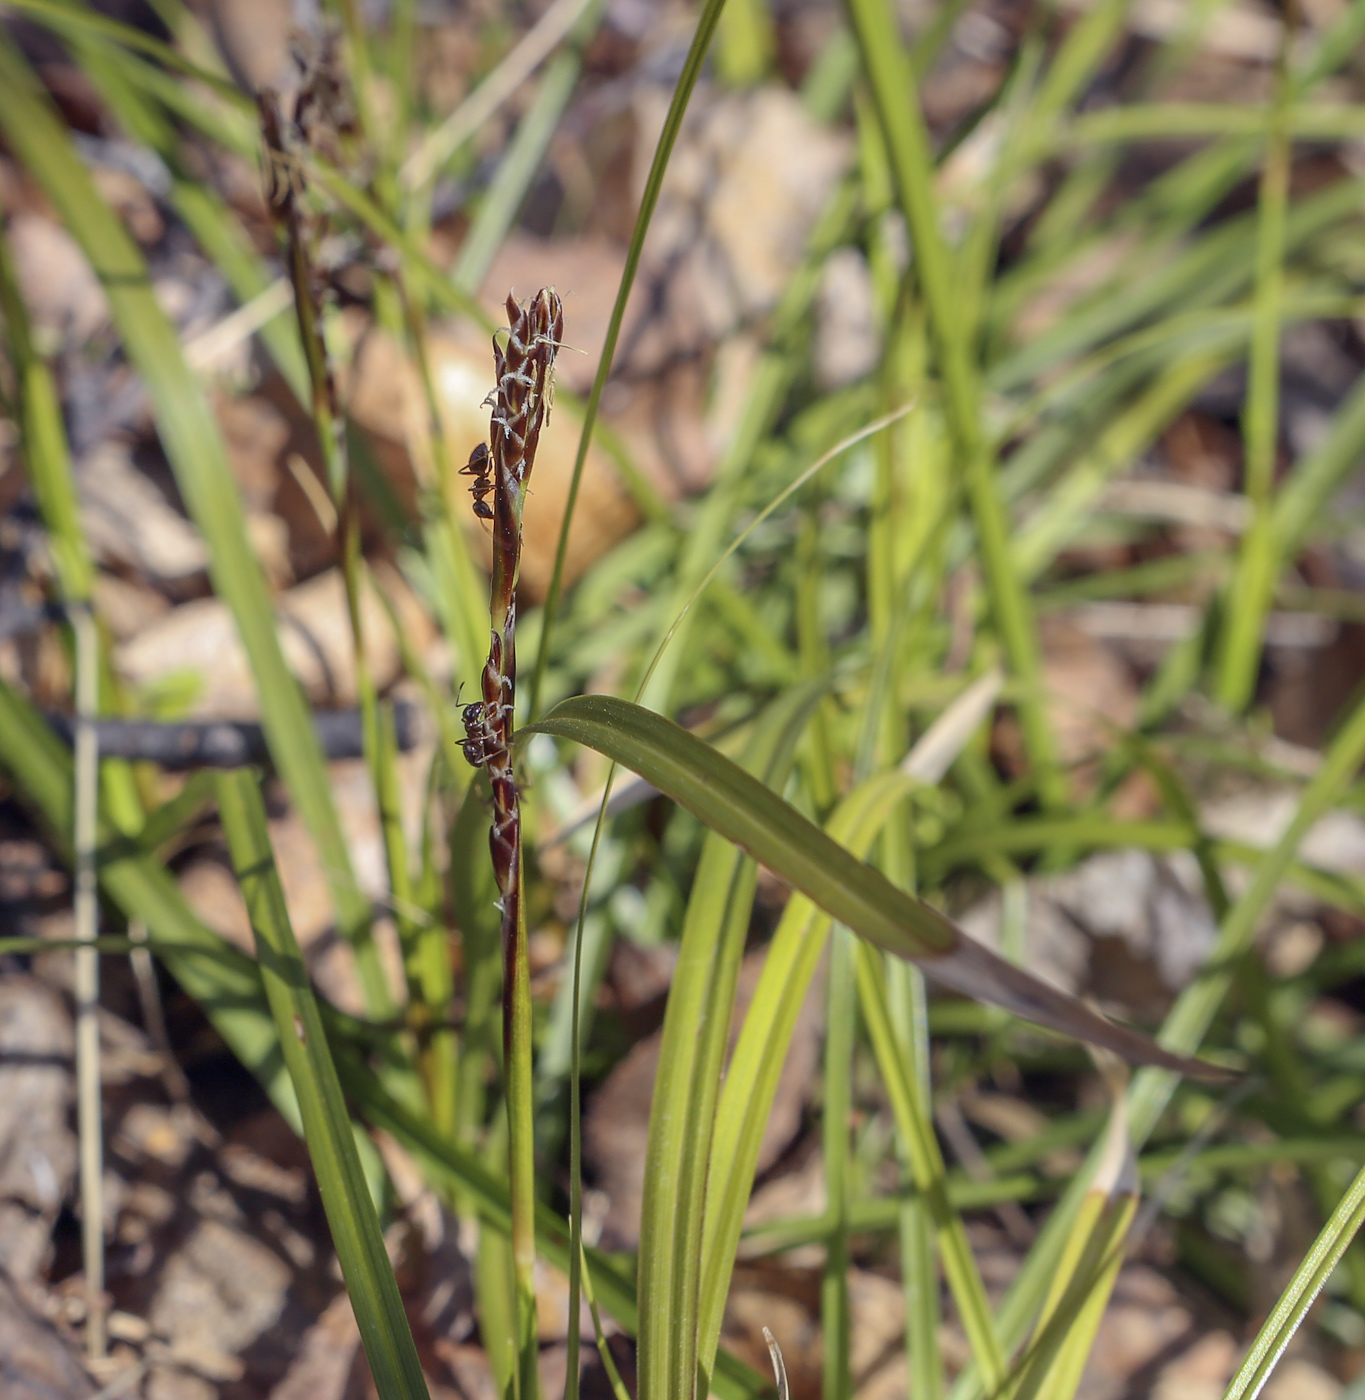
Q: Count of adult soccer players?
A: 0